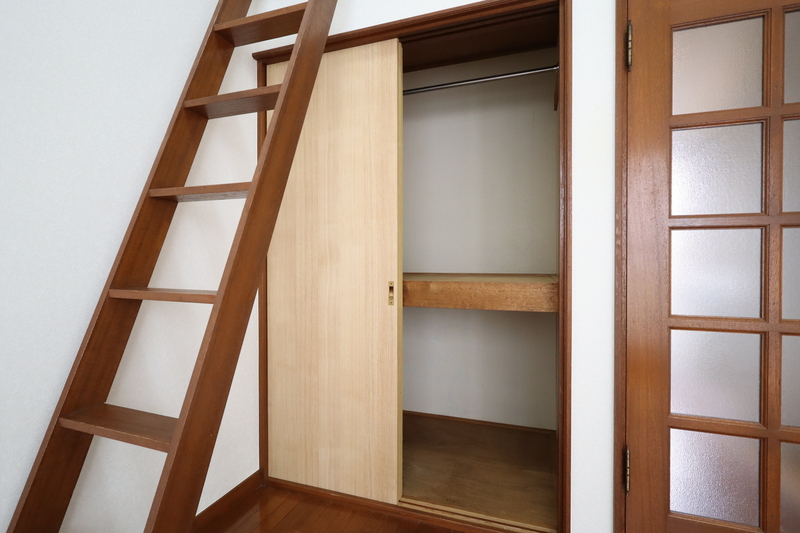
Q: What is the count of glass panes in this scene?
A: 10